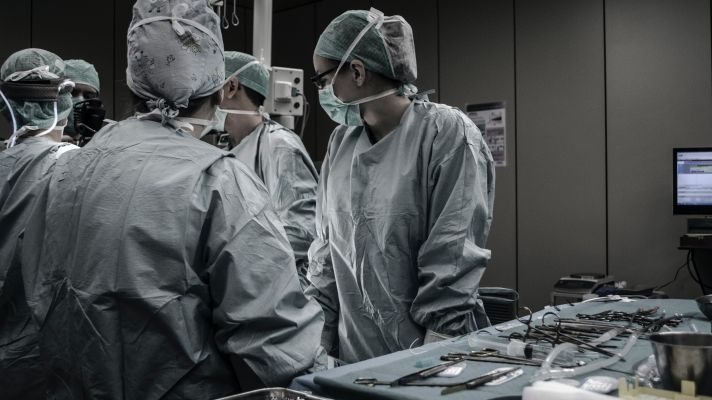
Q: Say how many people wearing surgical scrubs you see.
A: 5